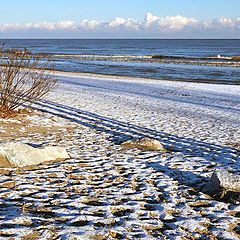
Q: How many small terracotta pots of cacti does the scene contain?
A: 0